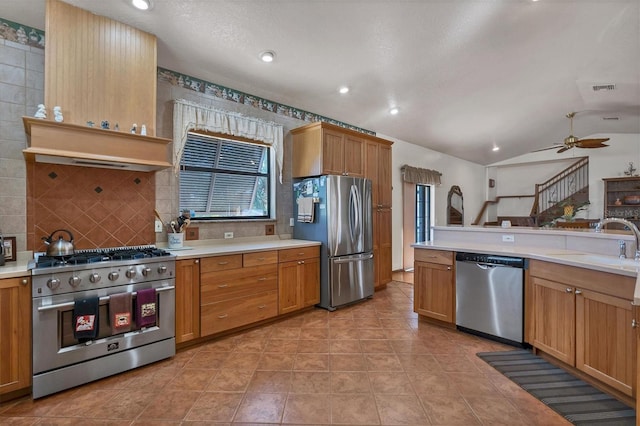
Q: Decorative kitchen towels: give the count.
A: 3